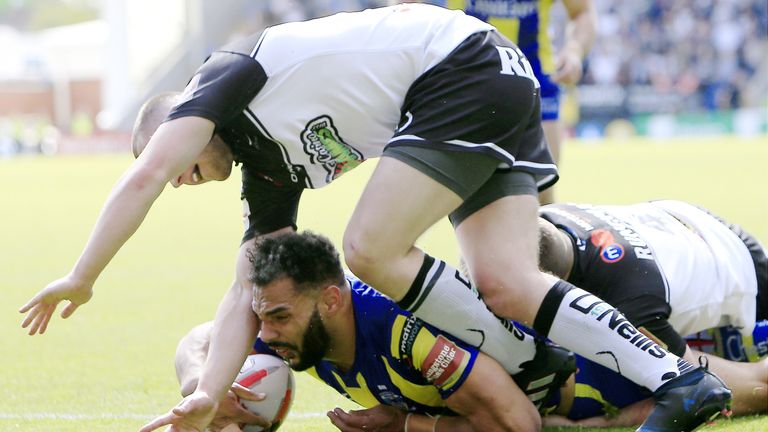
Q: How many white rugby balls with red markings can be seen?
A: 1